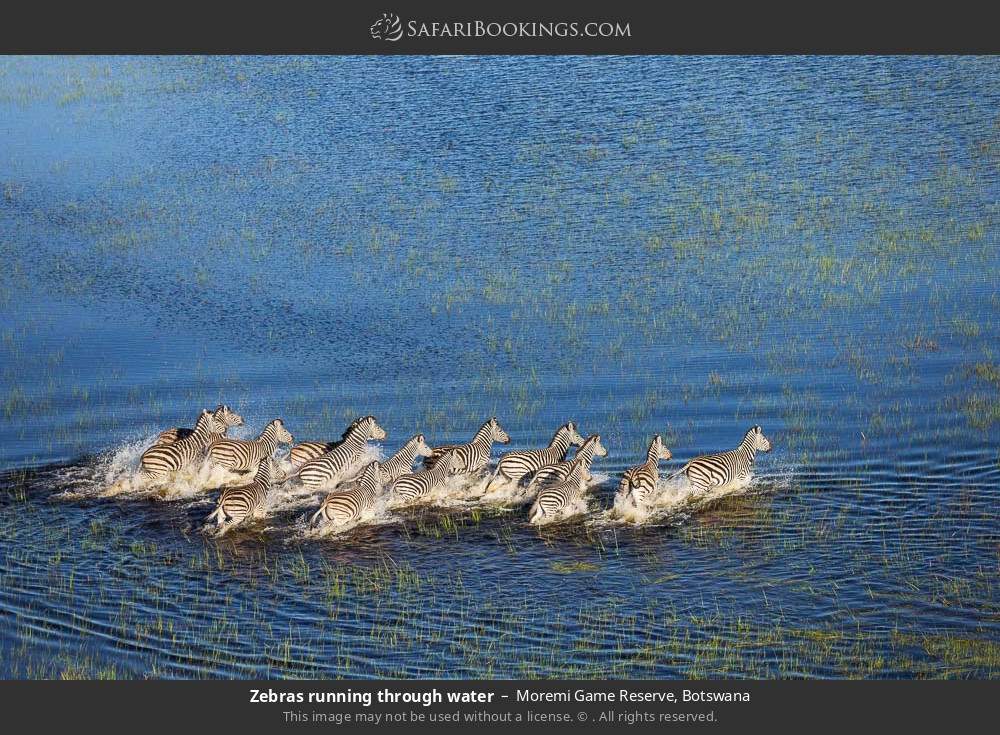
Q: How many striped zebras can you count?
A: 15